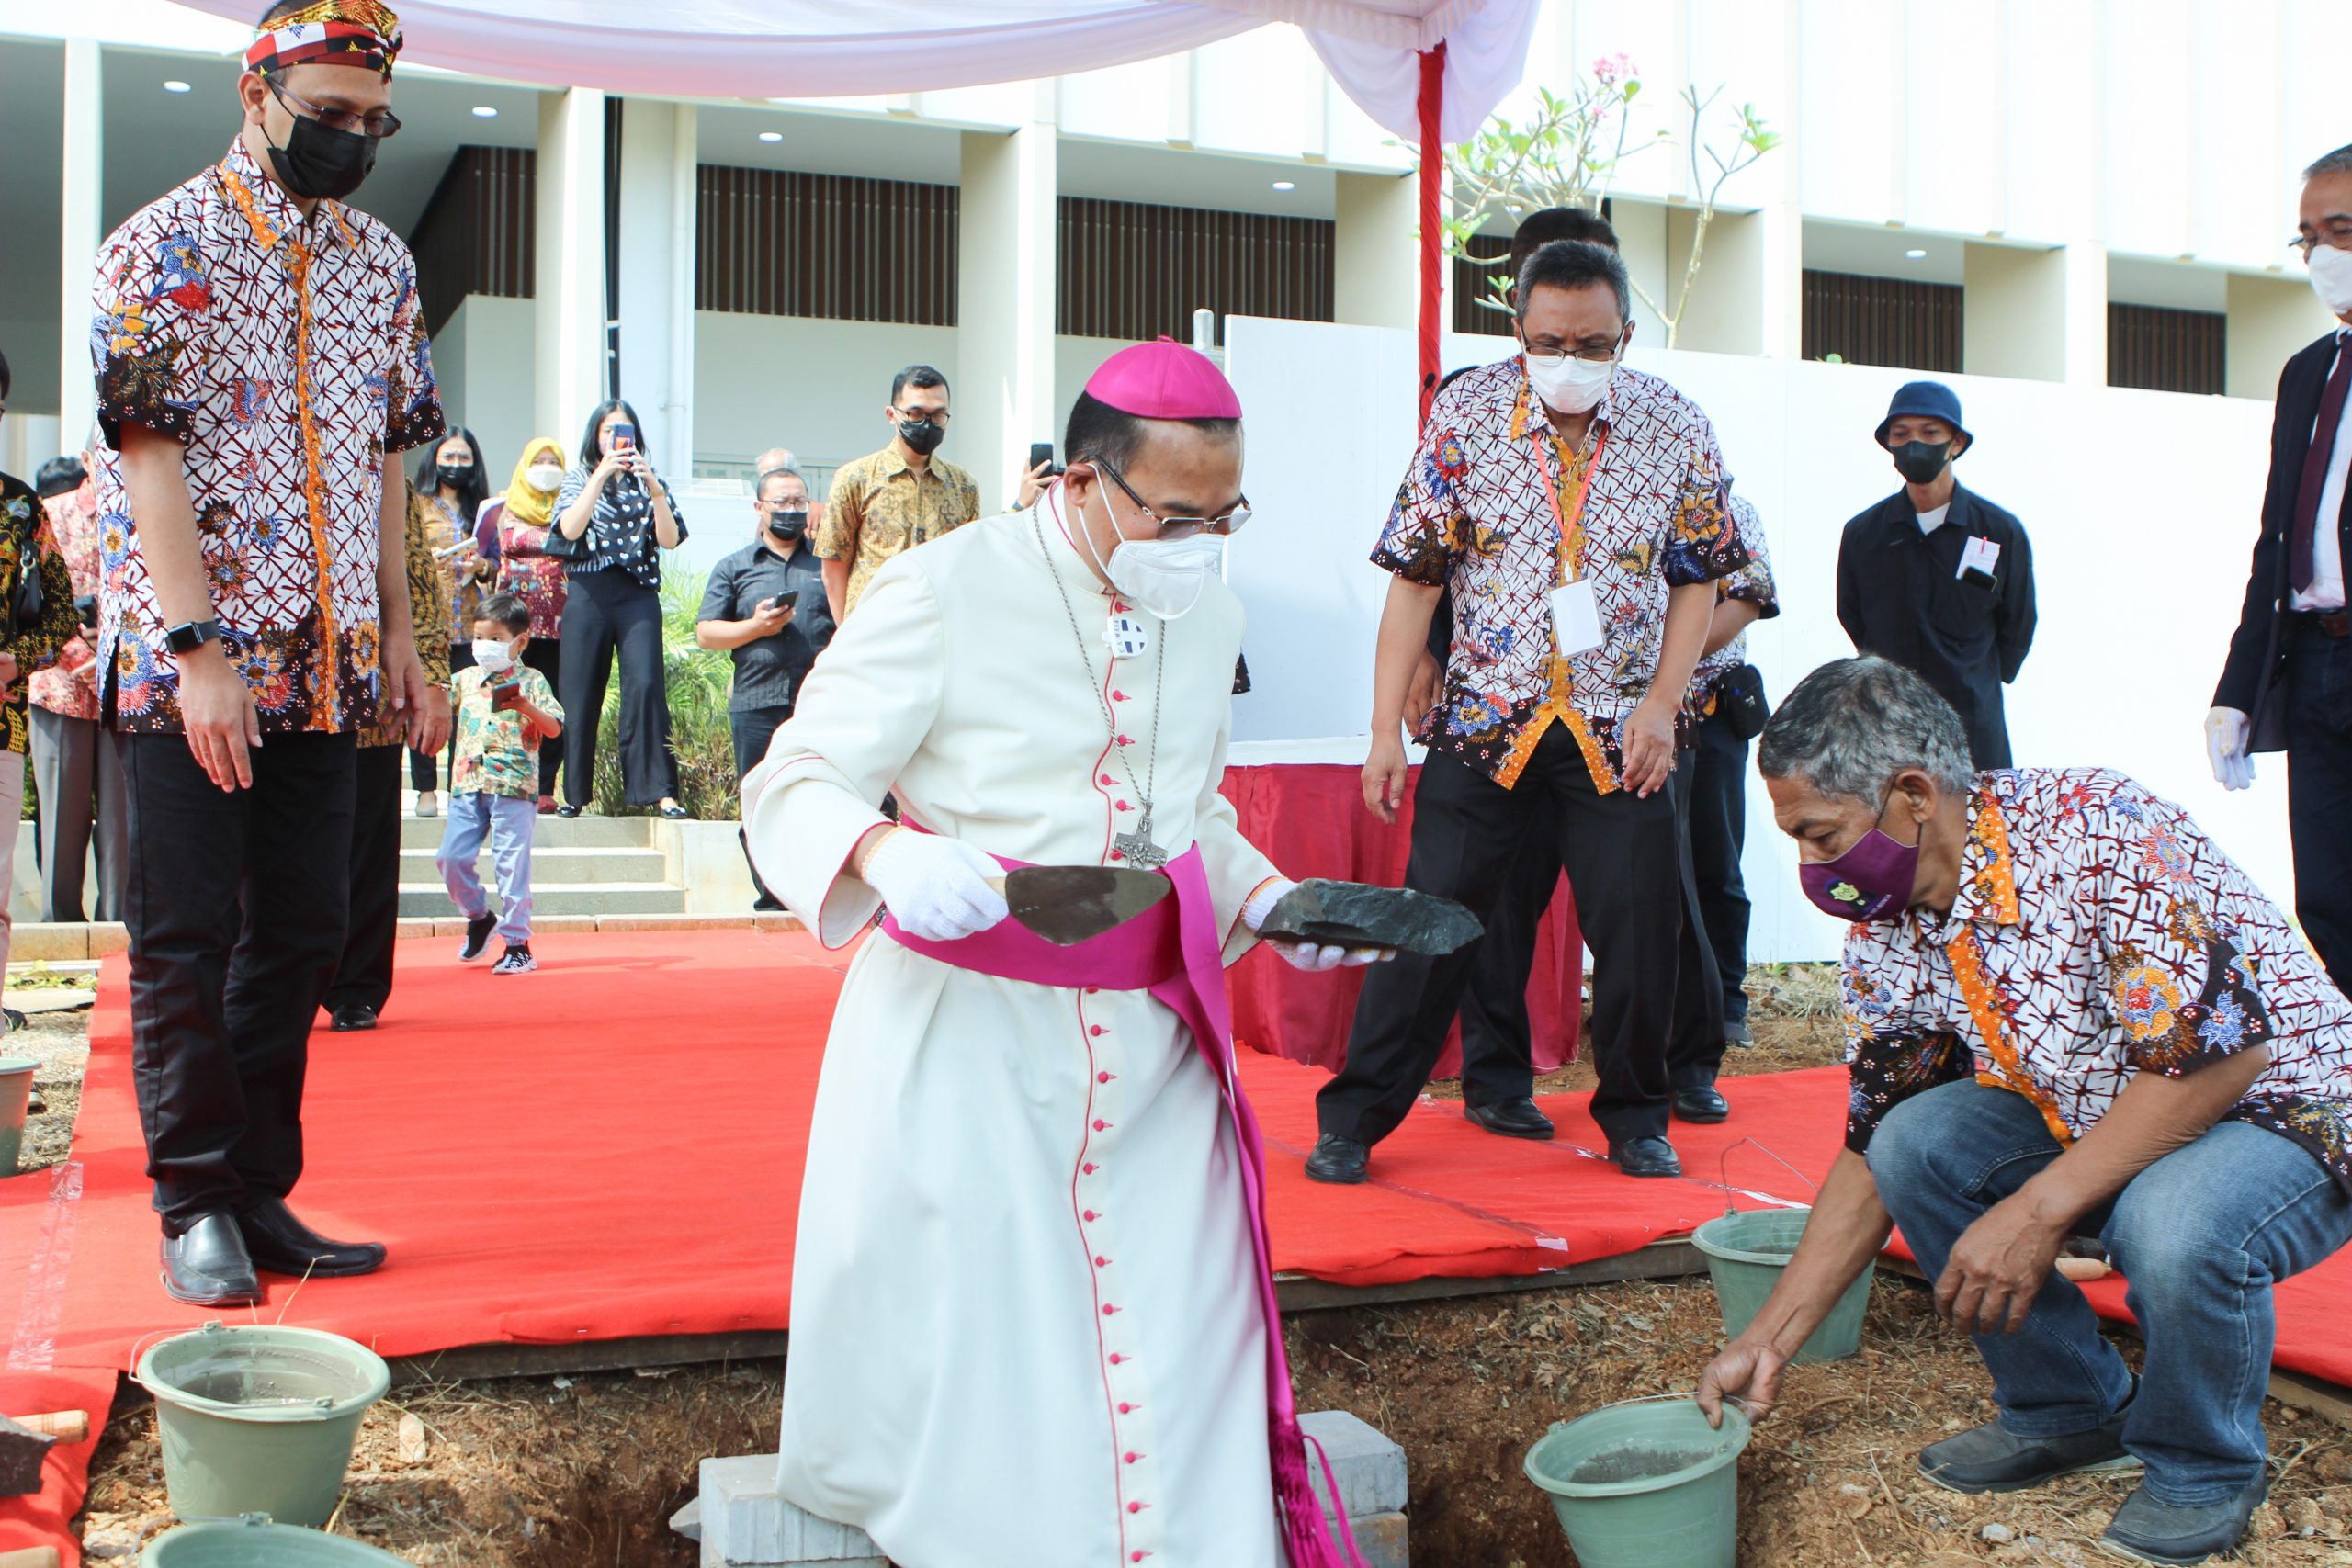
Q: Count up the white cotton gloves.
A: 3